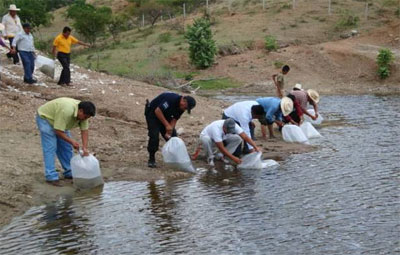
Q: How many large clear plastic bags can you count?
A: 7